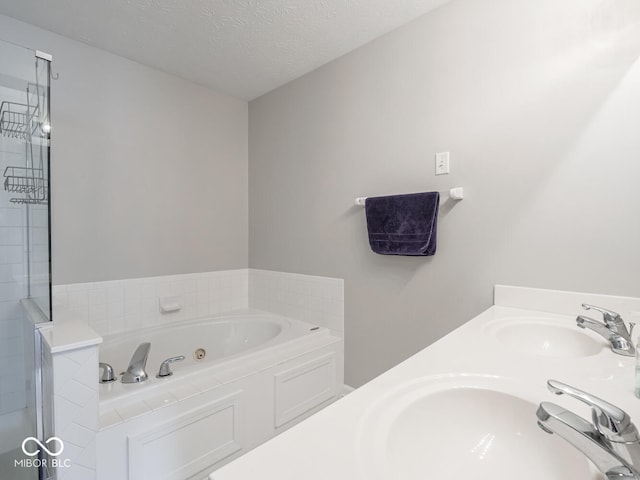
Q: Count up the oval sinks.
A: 2